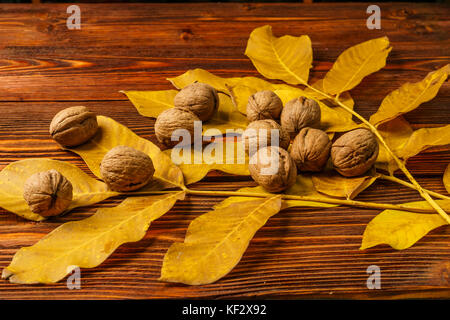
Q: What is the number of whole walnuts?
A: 11